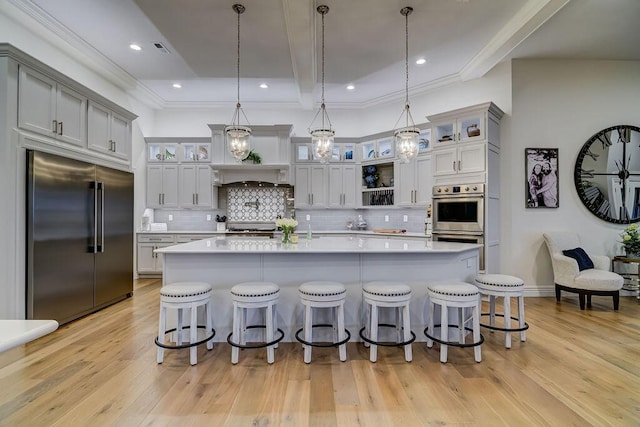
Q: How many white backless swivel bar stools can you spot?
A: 6